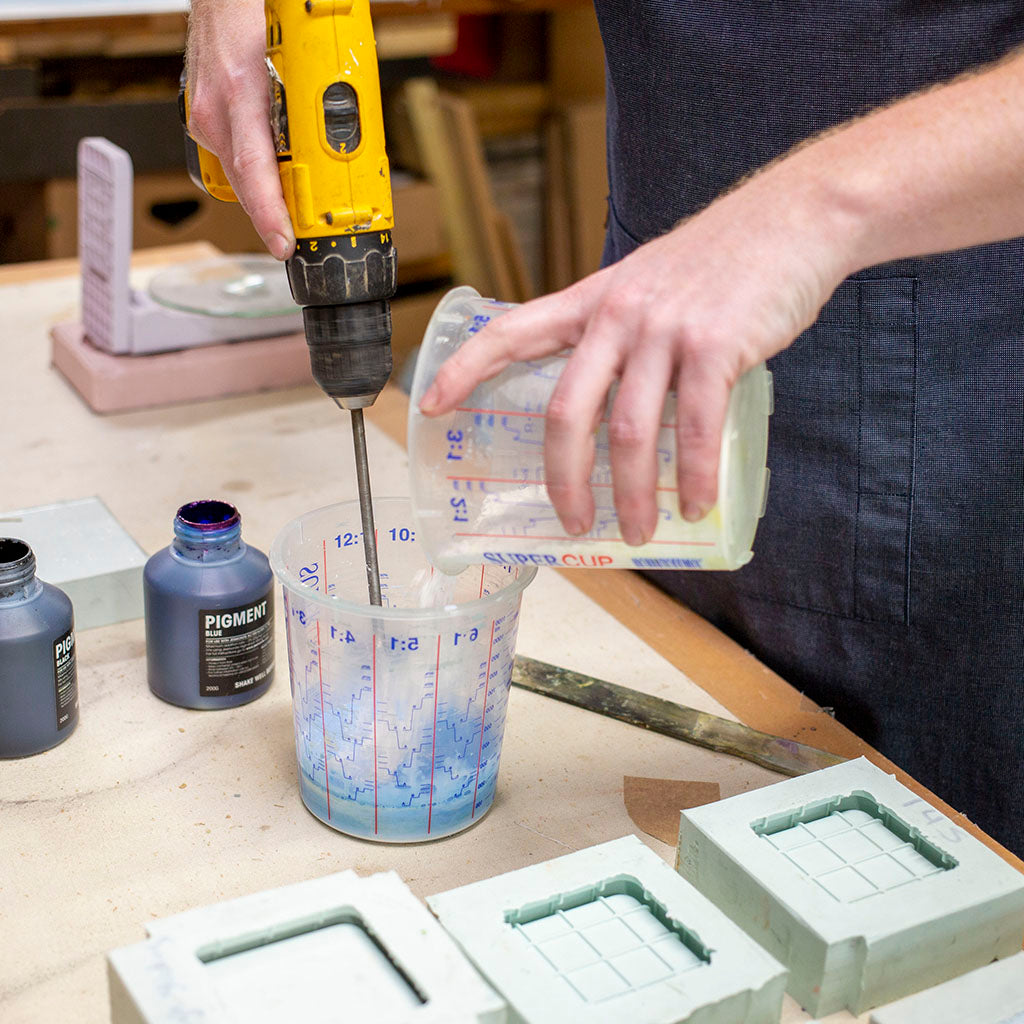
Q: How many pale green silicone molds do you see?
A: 3